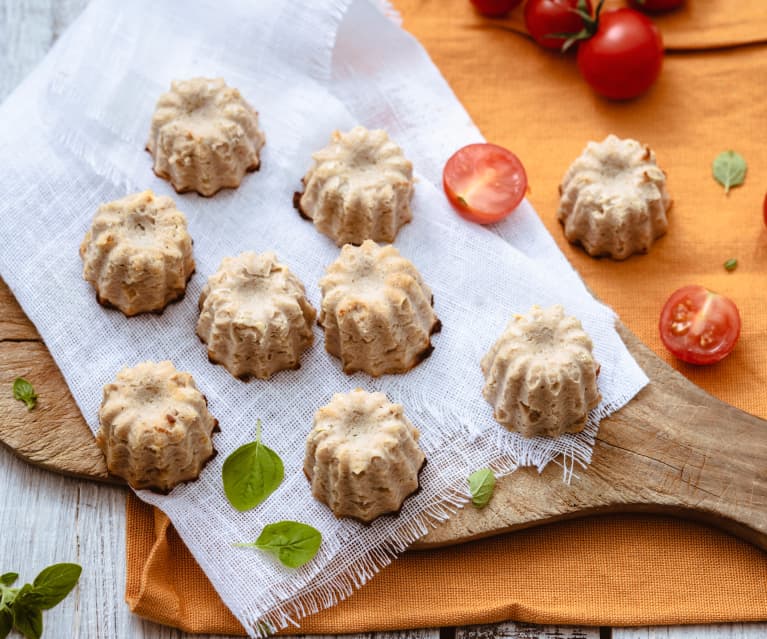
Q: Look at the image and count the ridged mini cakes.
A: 9